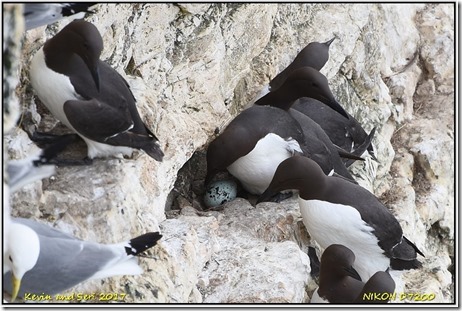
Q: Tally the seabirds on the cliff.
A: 10